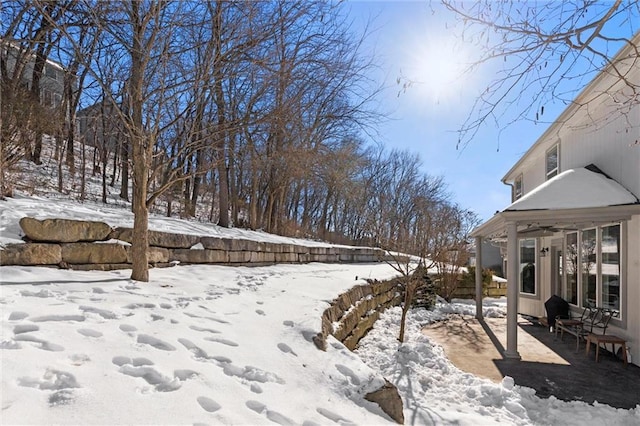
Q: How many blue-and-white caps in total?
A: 0